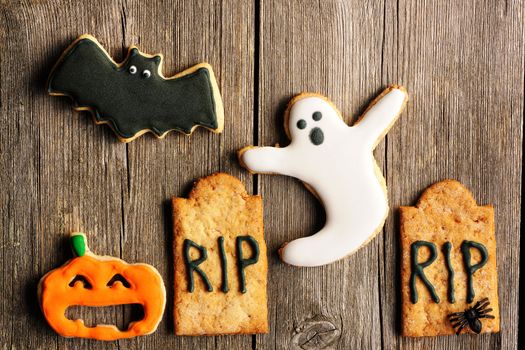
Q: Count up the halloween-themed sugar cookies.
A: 5